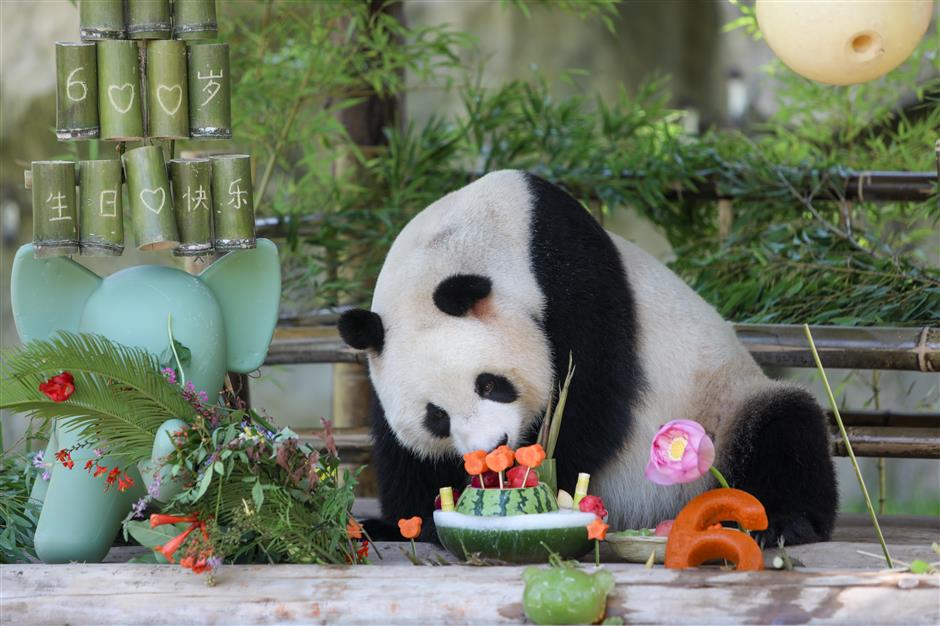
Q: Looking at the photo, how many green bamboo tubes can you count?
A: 12